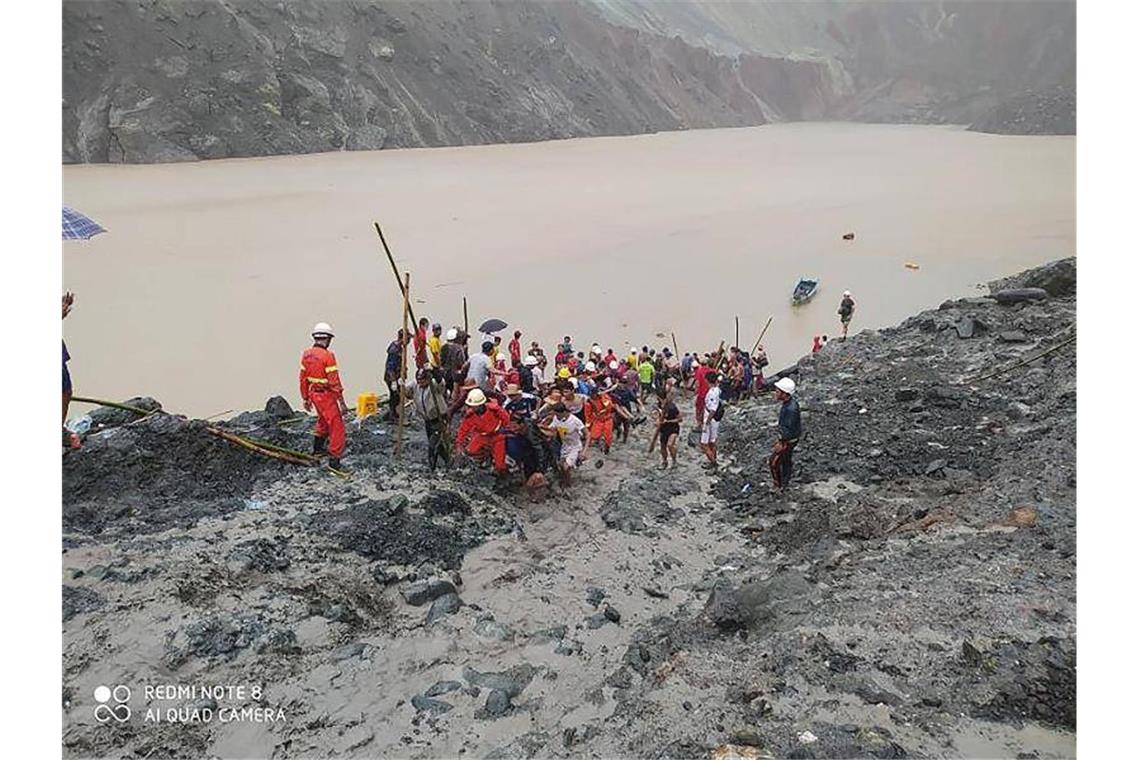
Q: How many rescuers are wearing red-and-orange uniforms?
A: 3